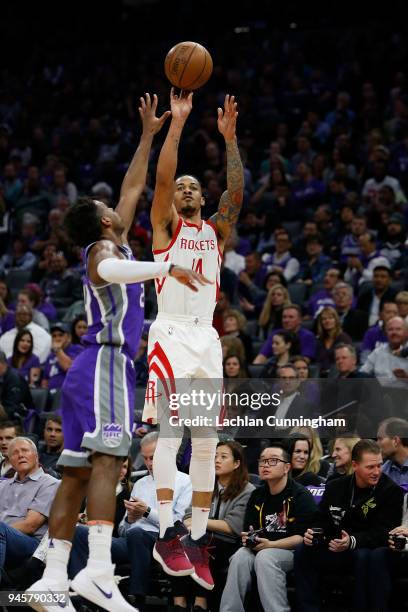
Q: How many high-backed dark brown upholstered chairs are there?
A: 0